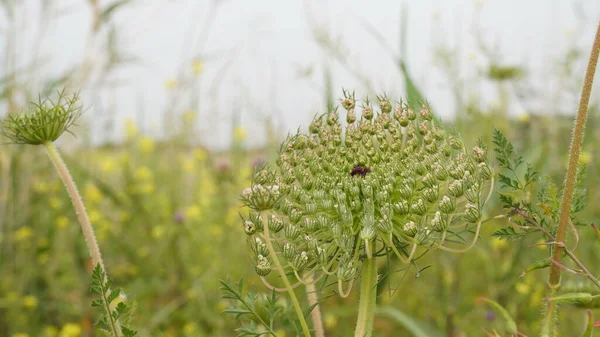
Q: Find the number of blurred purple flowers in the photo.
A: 4